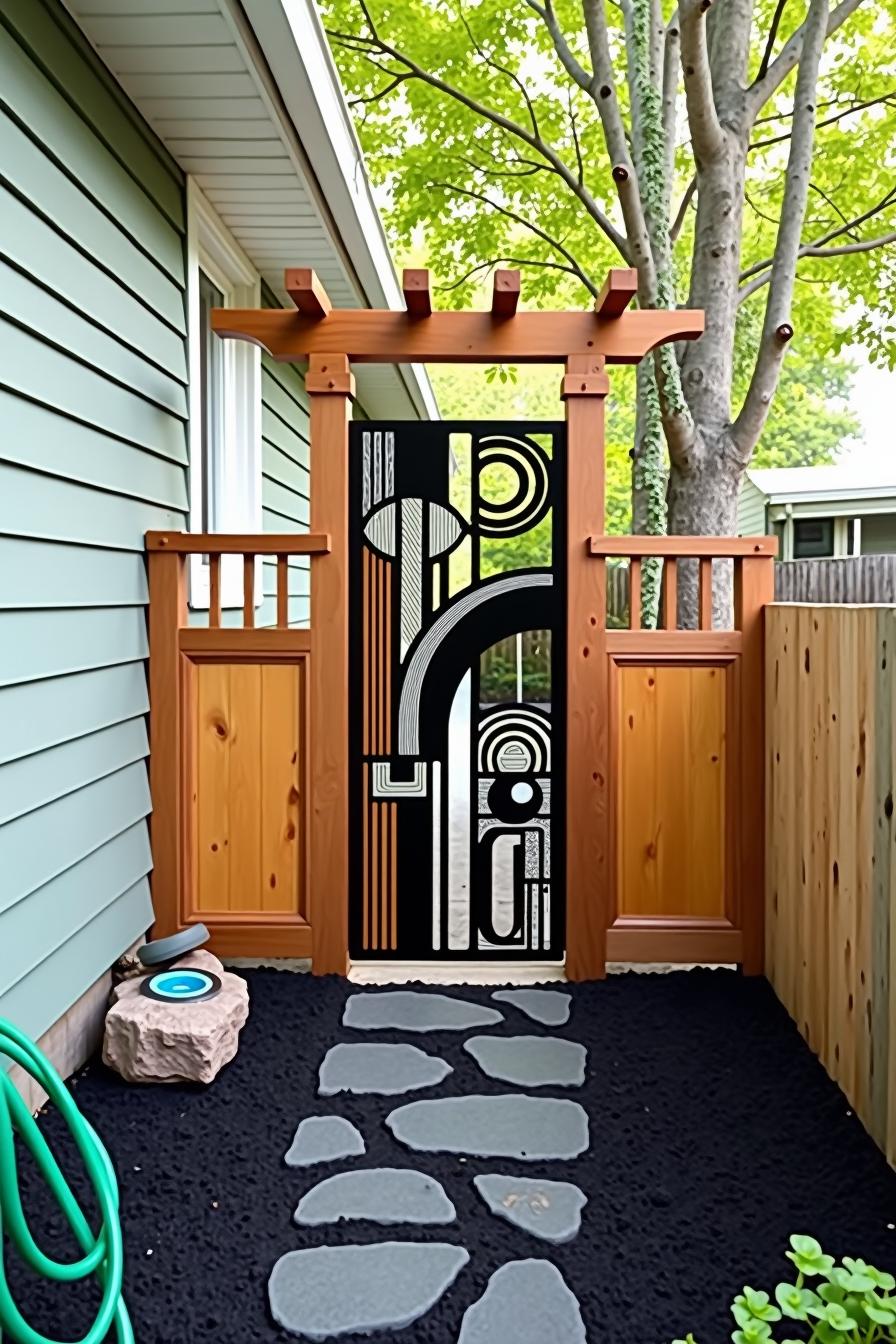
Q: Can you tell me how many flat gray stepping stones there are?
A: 10